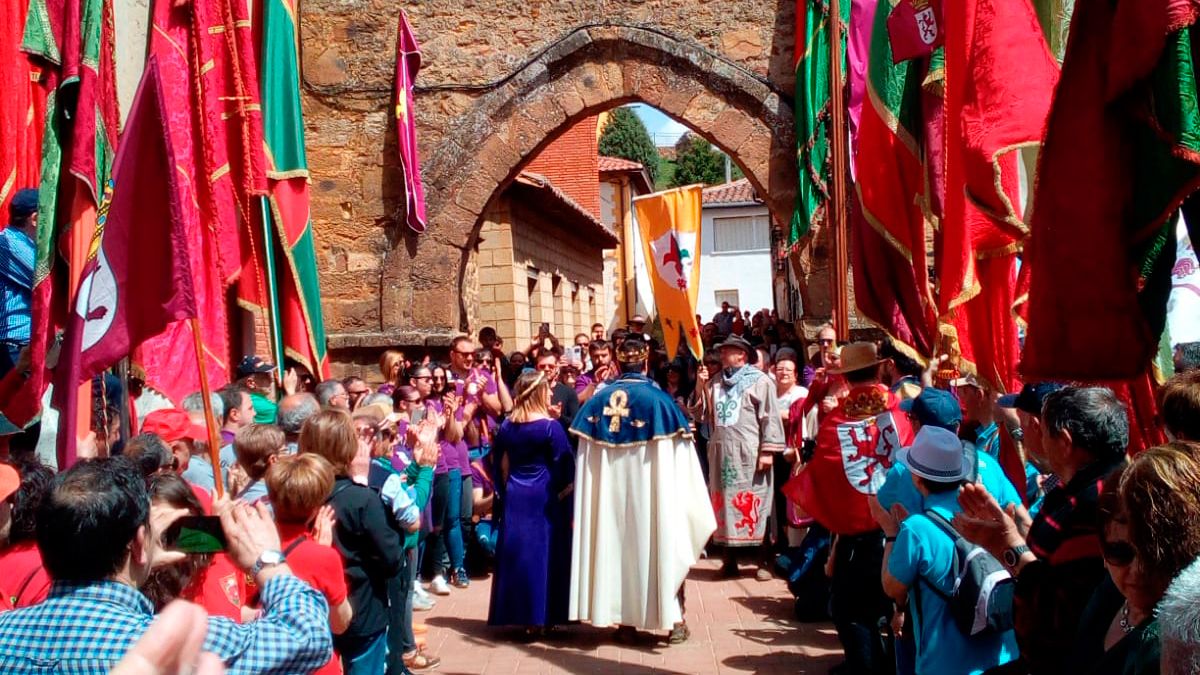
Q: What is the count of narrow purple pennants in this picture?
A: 1